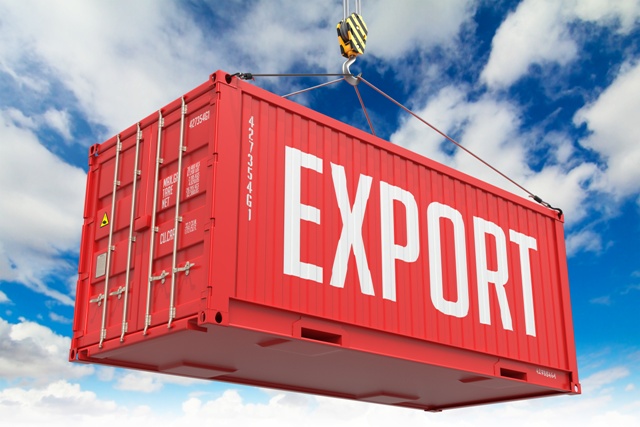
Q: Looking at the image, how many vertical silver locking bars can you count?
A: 4